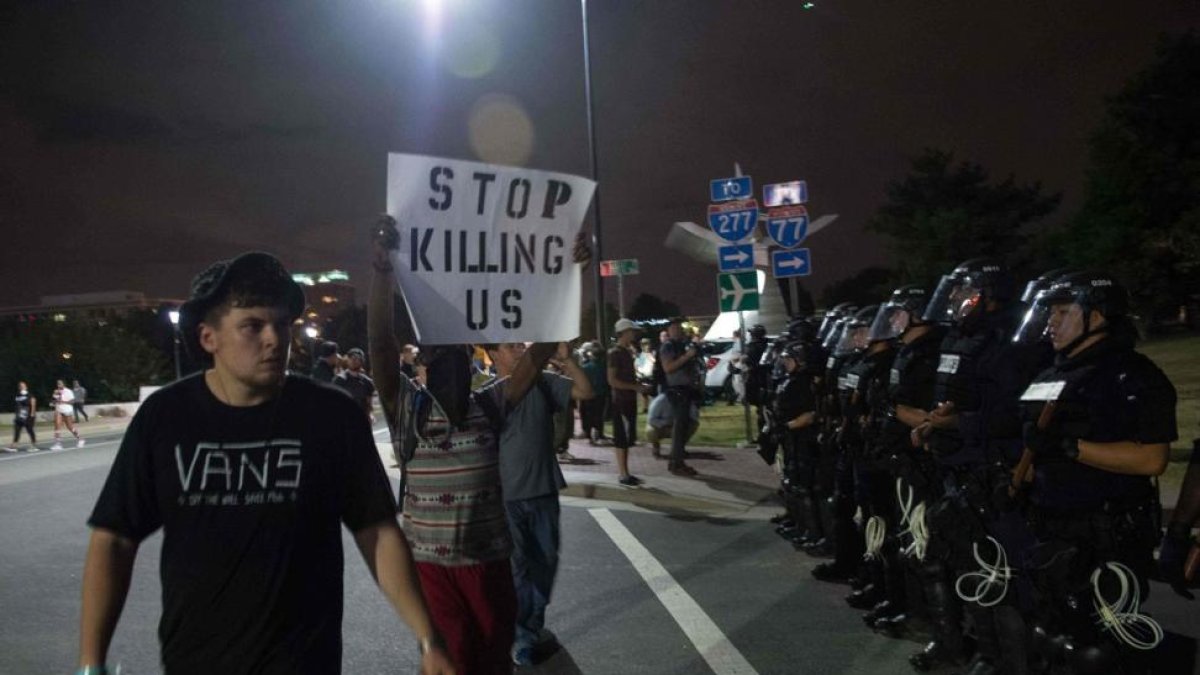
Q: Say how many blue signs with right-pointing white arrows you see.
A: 2